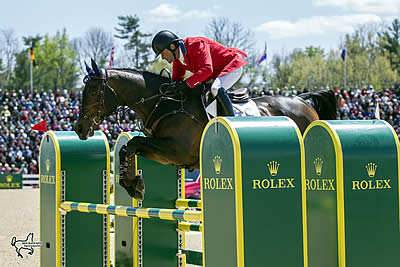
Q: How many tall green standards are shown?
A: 4